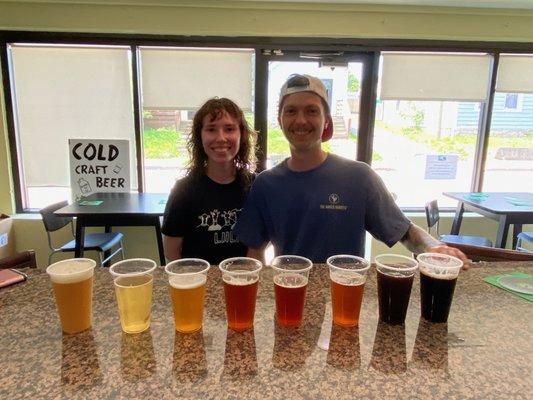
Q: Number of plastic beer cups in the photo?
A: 8